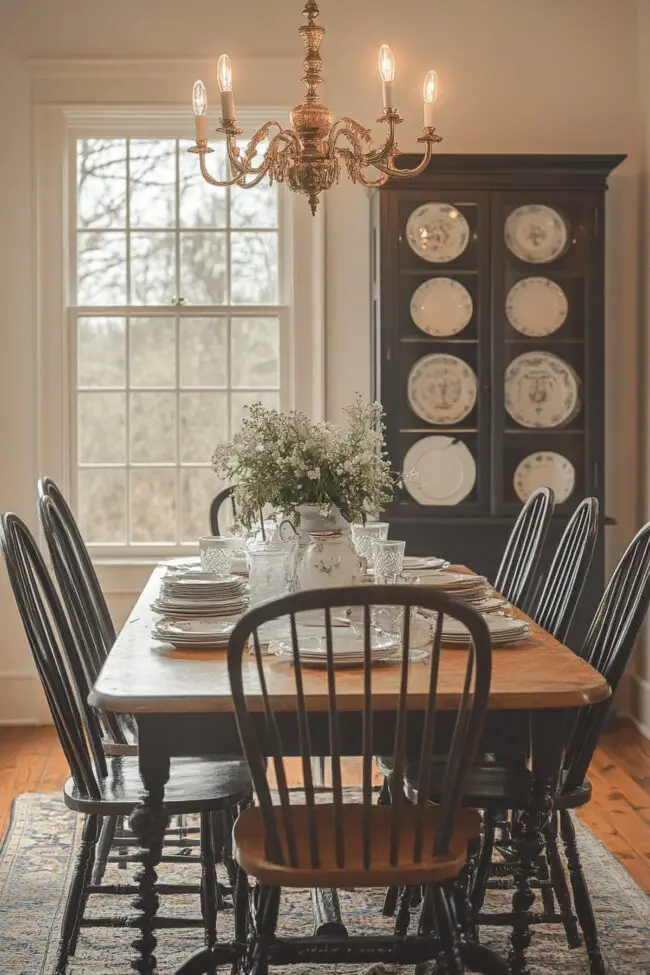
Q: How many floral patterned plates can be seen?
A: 7